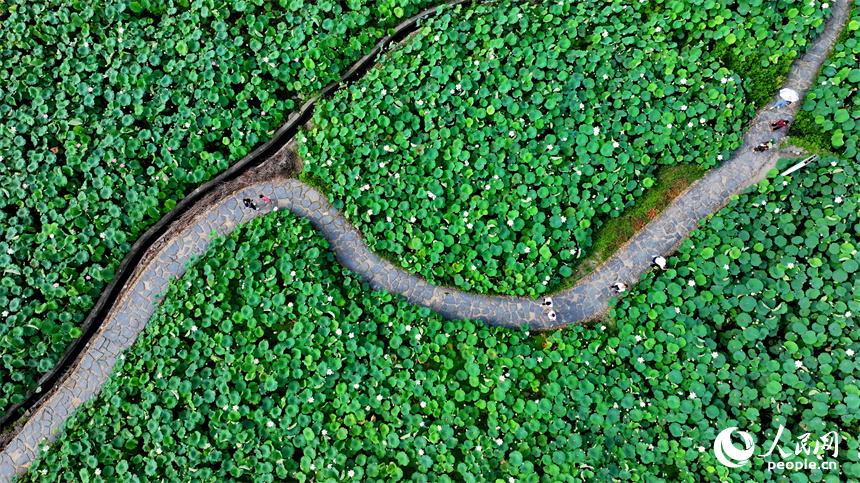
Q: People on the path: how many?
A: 9